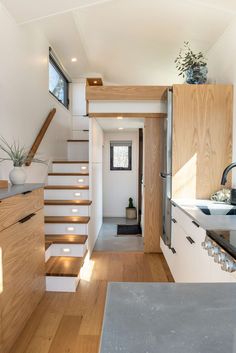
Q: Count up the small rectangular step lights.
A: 6